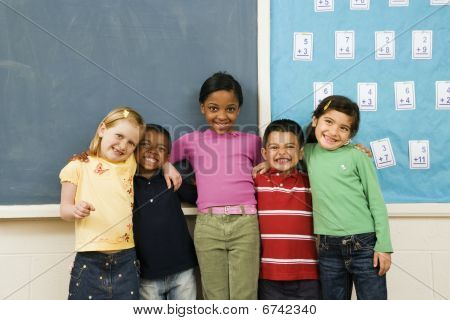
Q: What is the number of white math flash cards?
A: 14